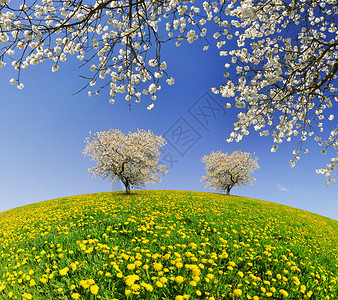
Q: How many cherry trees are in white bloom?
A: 2